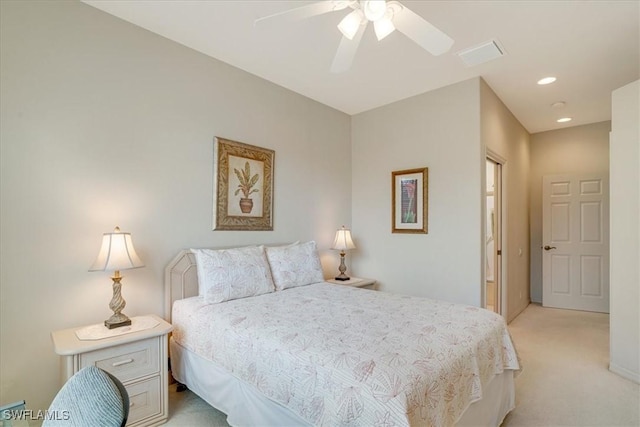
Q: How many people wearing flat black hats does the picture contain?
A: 0